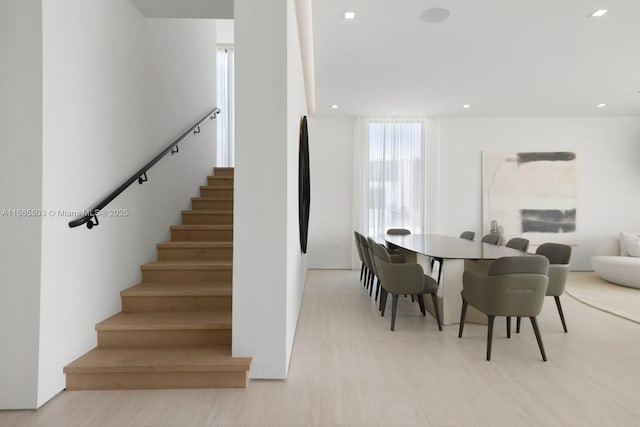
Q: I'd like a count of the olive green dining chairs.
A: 10